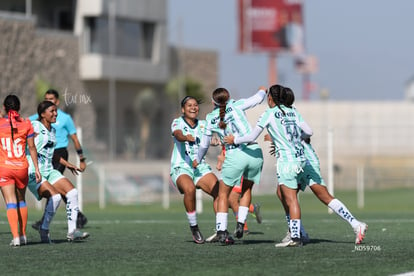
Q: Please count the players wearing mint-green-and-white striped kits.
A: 5